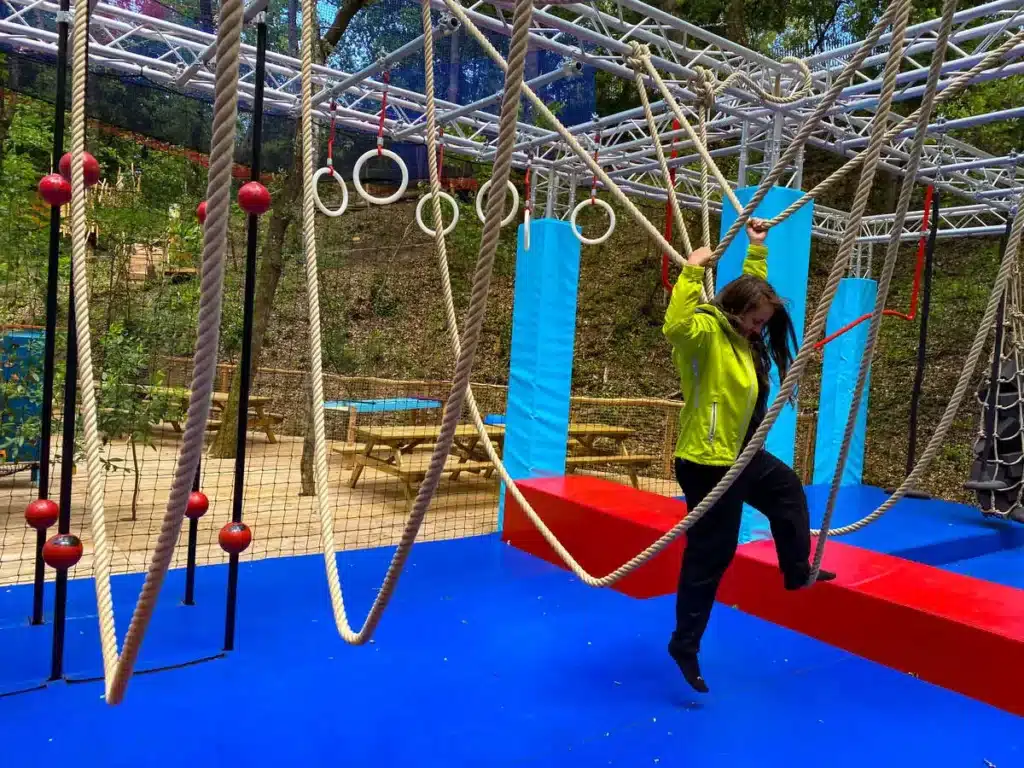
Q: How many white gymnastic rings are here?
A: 6